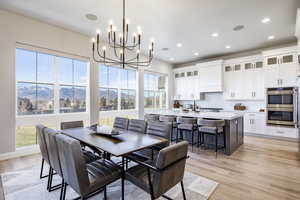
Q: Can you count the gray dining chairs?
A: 8